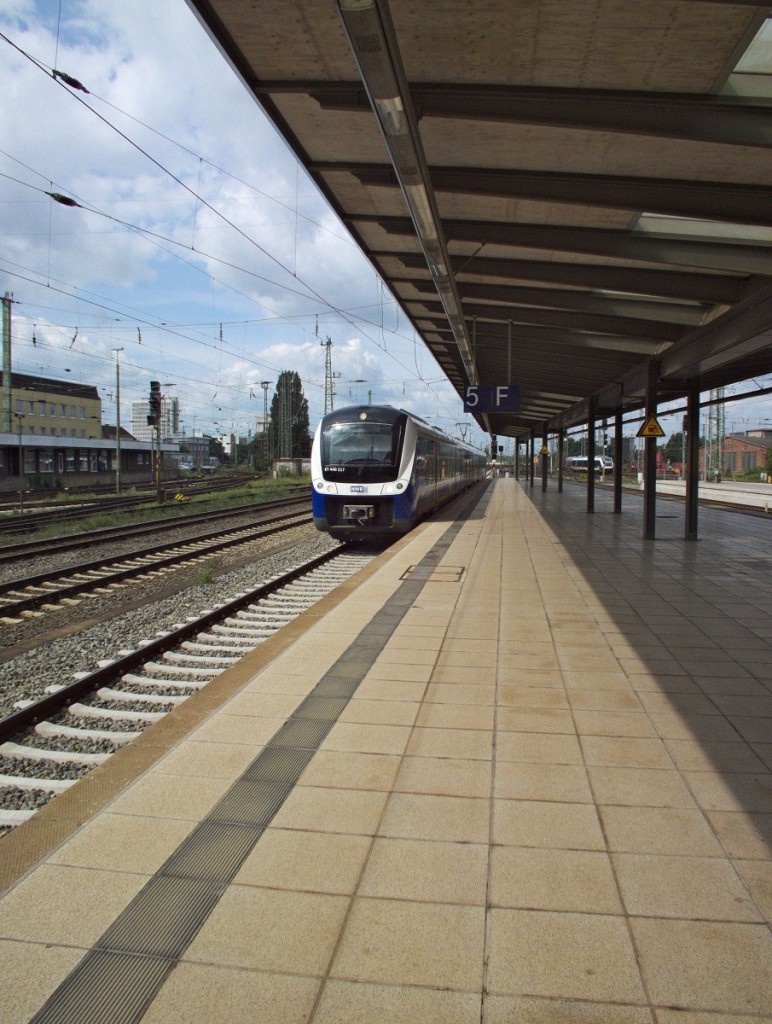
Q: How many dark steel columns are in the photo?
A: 9